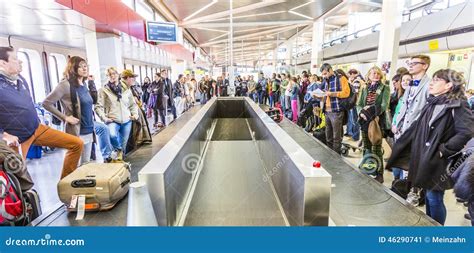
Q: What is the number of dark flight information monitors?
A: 1